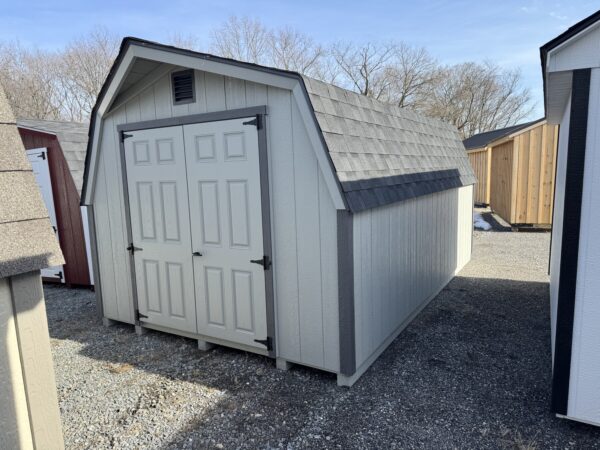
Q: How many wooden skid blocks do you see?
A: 5